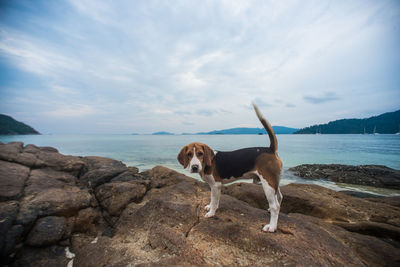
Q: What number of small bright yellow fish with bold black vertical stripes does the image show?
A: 0